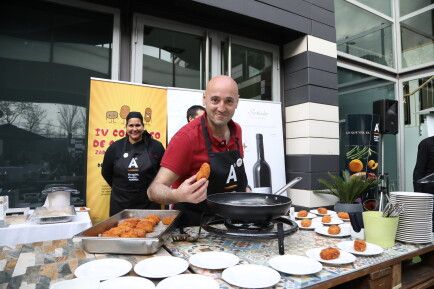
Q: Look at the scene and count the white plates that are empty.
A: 8